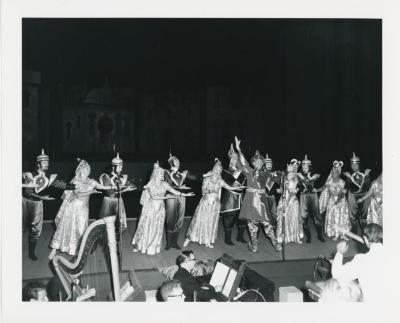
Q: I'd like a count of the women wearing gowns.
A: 6